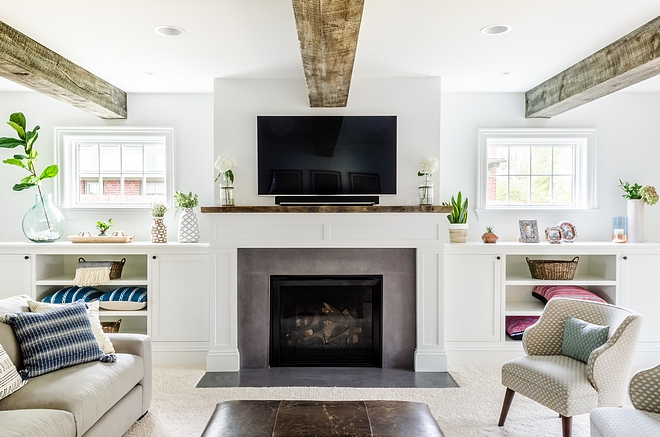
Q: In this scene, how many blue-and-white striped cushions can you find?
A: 3